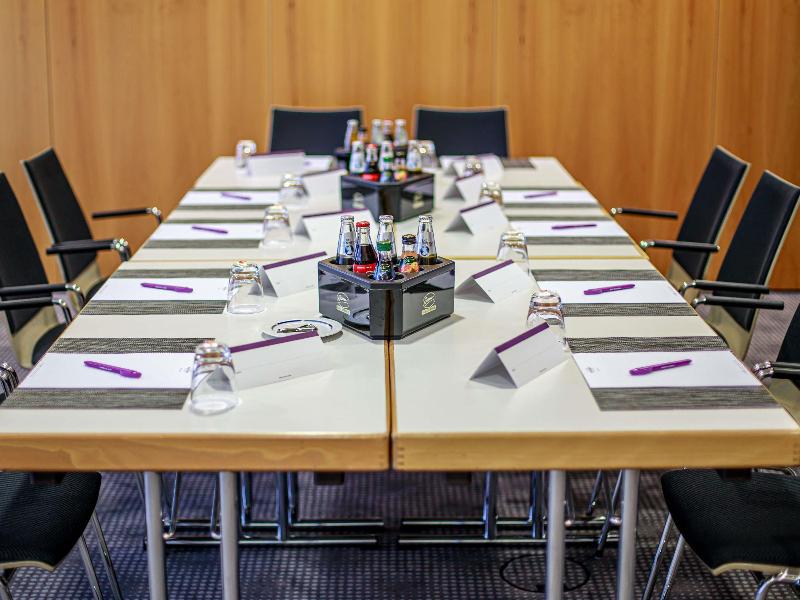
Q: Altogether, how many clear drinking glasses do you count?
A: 10